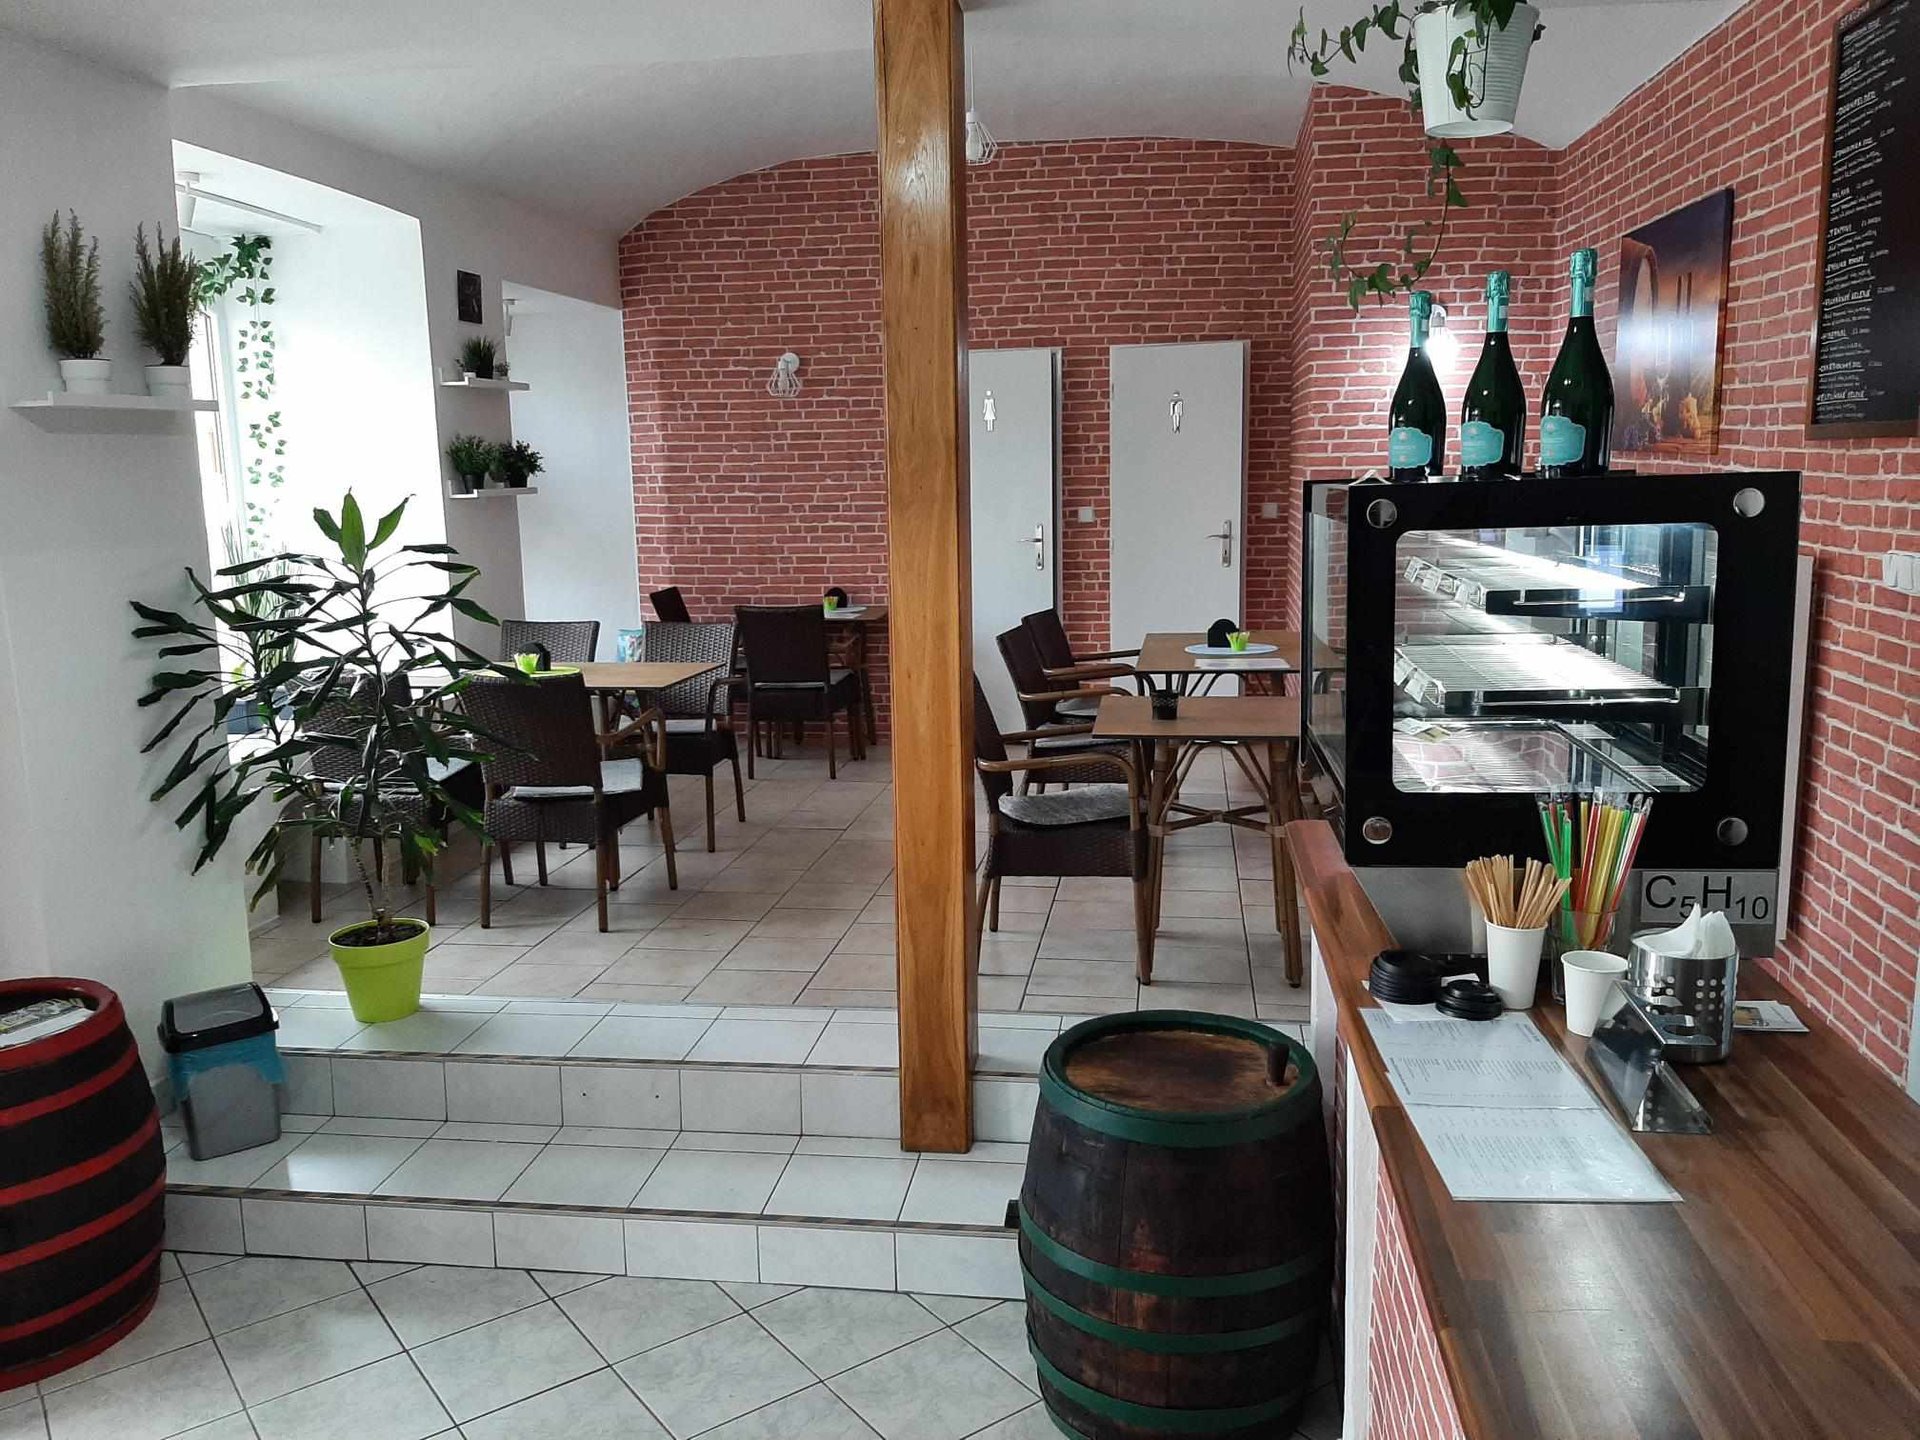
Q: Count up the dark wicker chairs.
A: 9